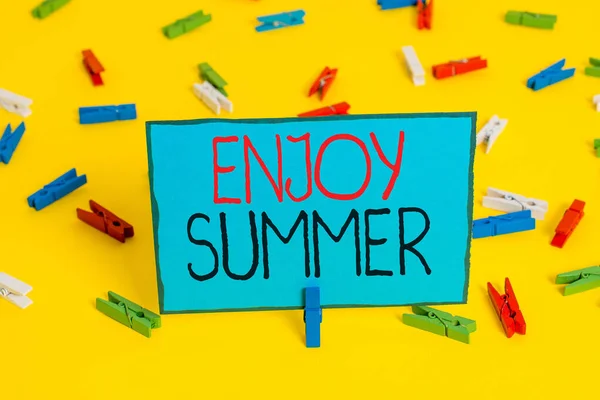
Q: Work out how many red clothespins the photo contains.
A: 8